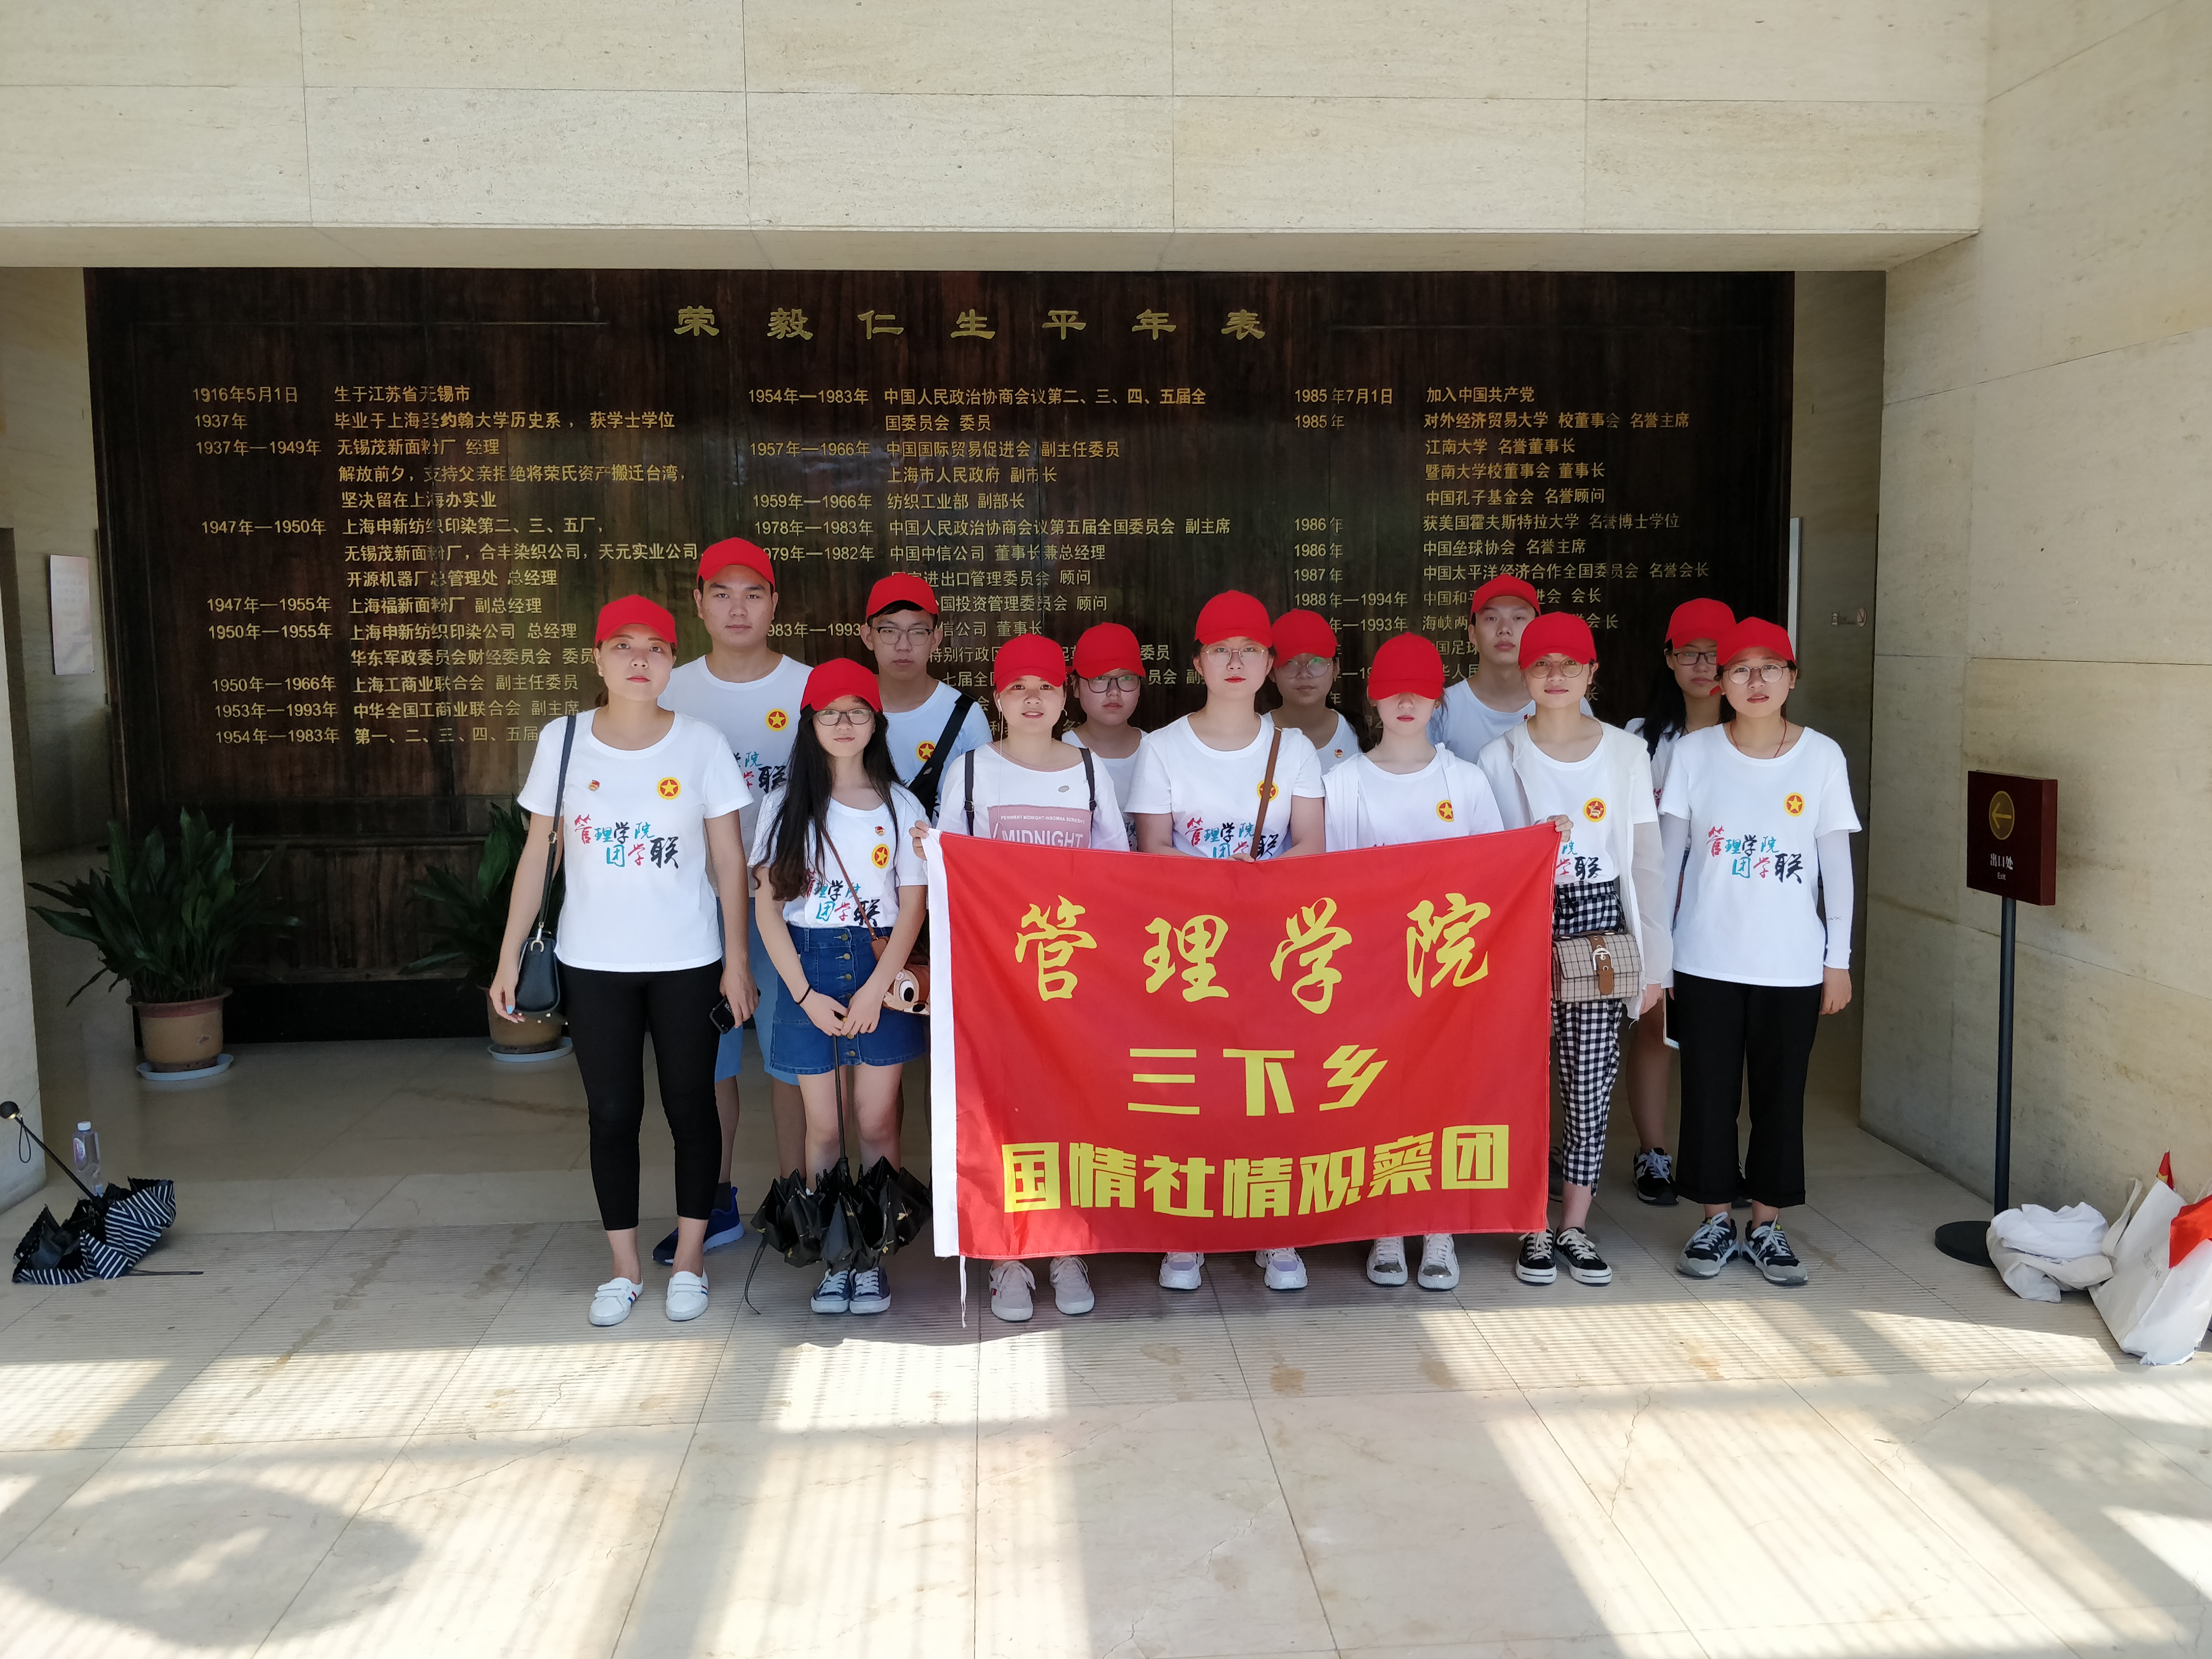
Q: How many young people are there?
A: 13